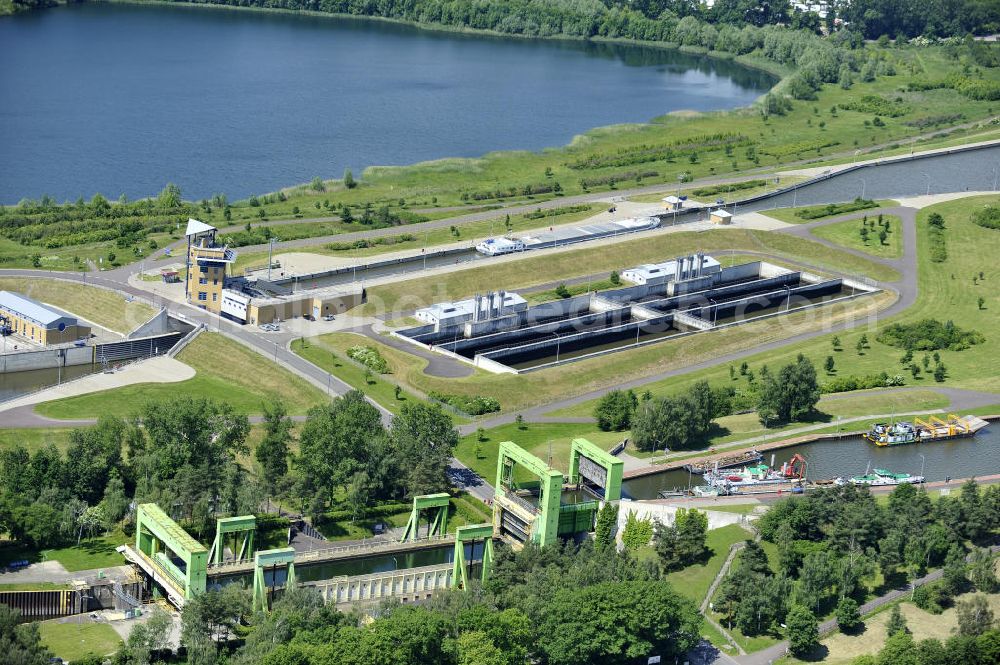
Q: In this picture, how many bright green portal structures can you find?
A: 7